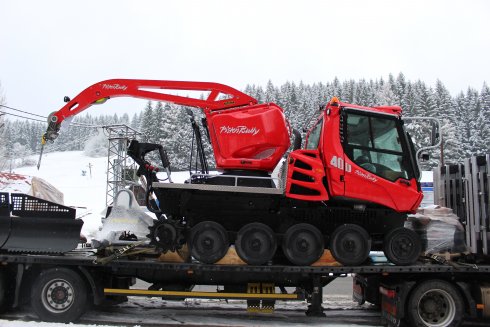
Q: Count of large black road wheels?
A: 5